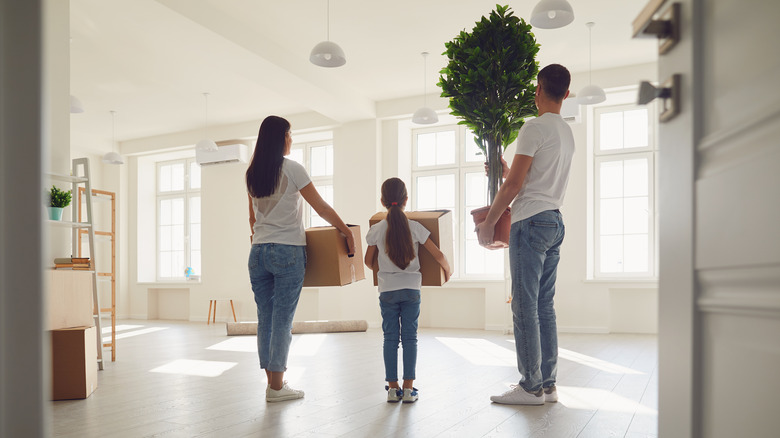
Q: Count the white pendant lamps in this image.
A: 7